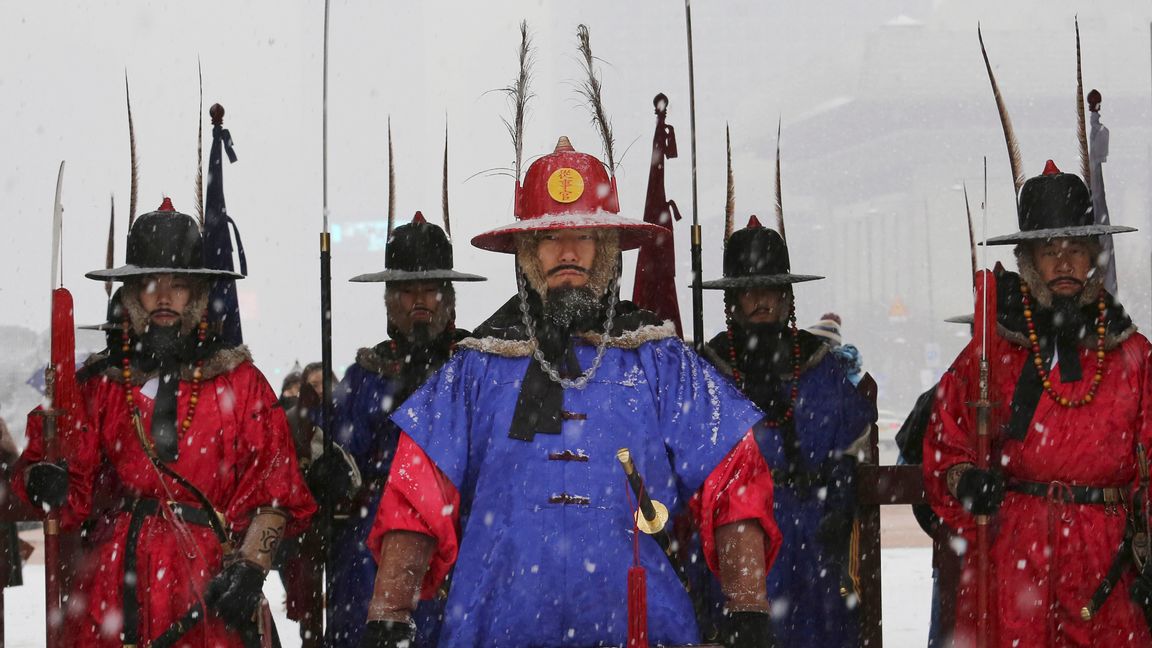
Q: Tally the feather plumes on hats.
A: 12